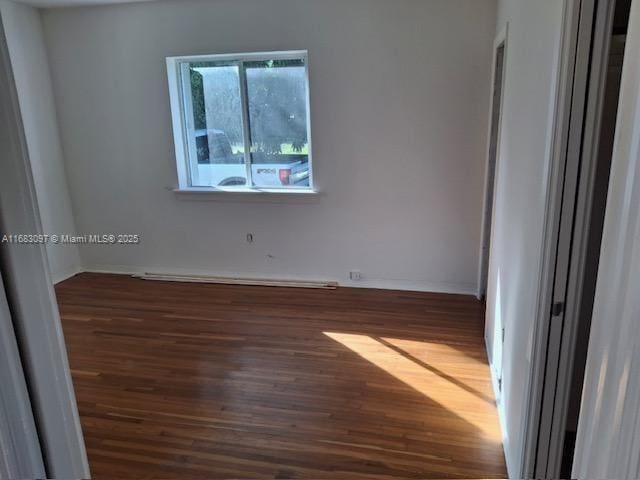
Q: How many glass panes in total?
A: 2